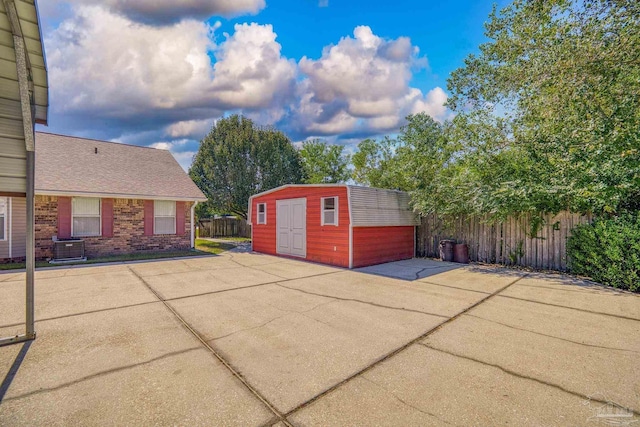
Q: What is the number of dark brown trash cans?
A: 2